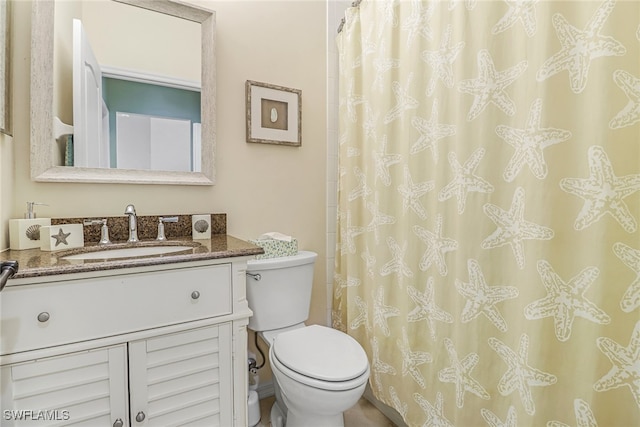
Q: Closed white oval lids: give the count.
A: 1